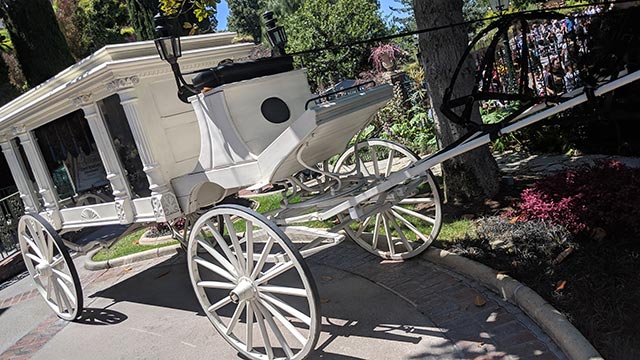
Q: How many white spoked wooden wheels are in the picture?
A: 3